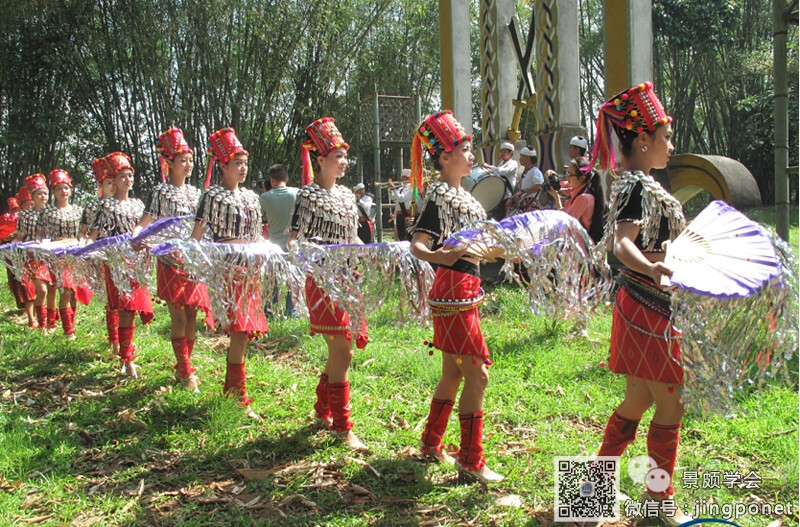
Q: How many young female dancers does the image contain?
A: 11